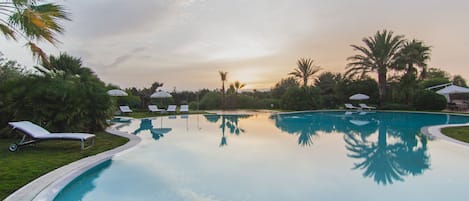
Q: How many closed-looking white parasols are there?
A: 0